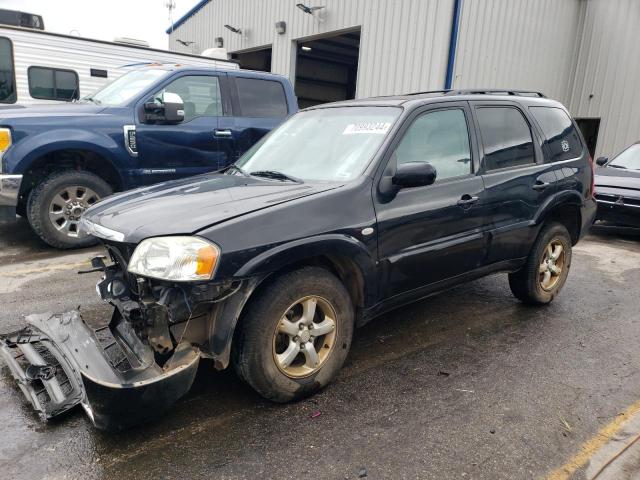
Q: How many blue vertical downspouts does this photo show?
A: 1